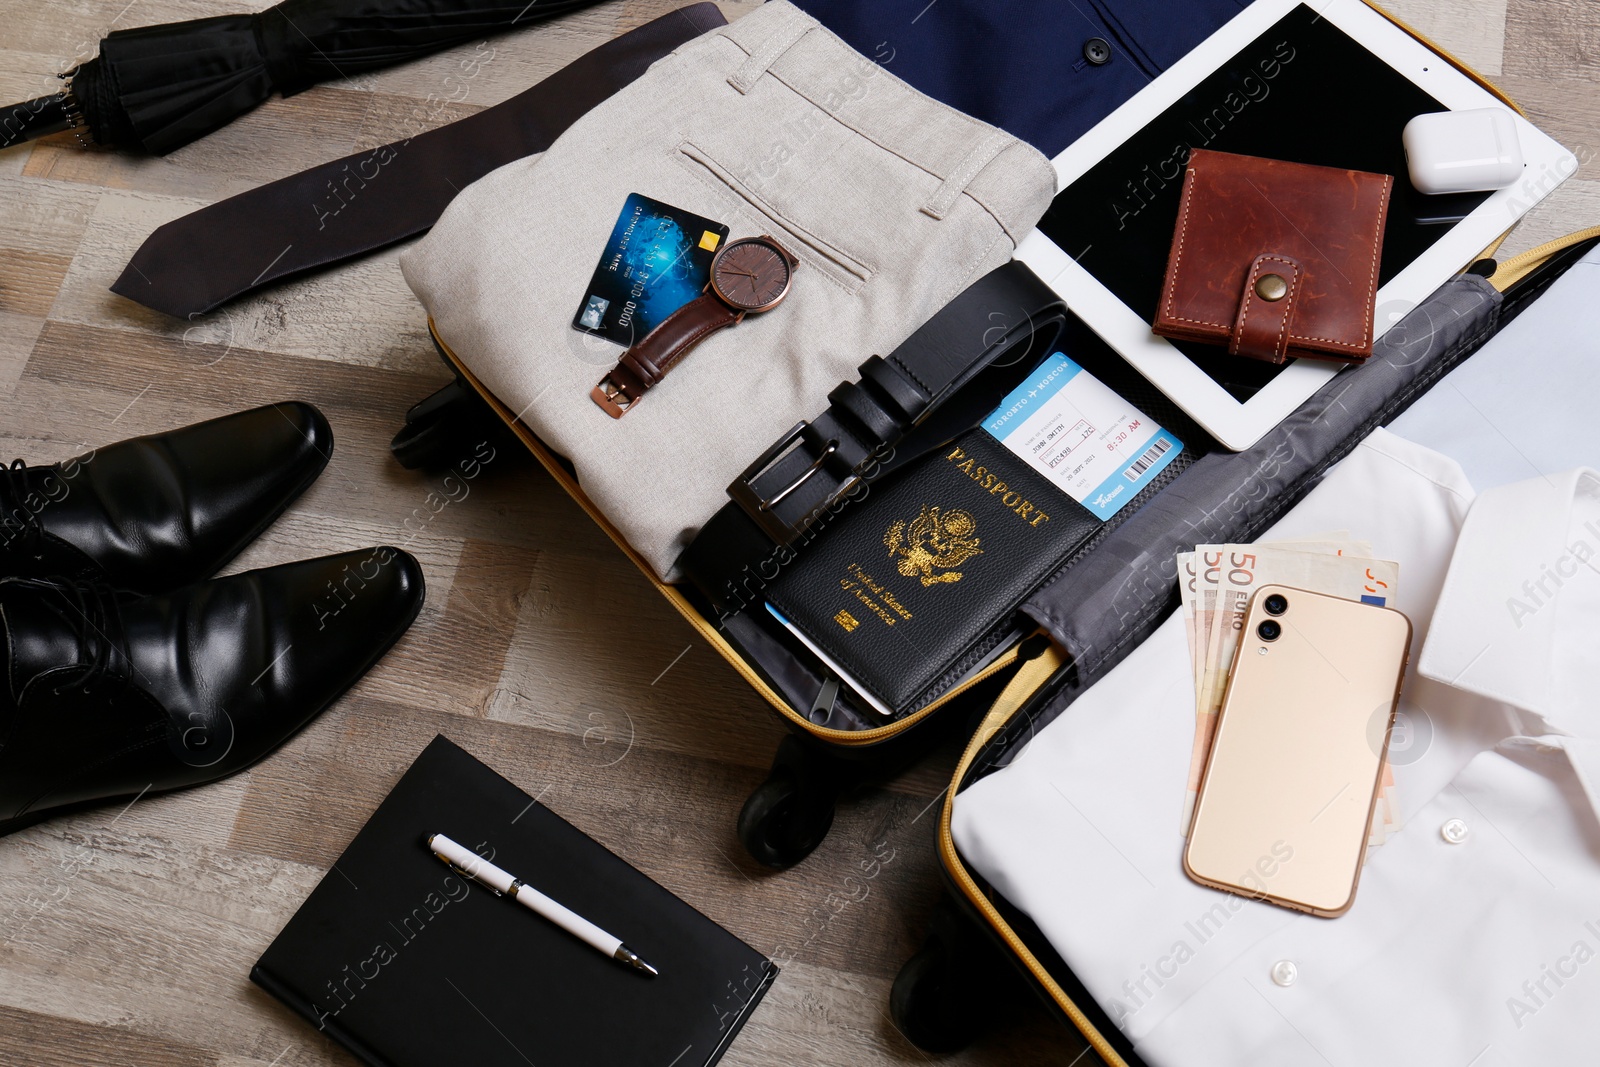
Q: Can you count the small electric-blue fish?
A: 0